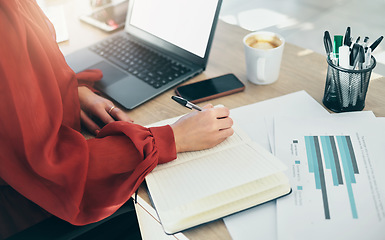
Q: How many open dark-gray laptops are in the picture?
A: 1